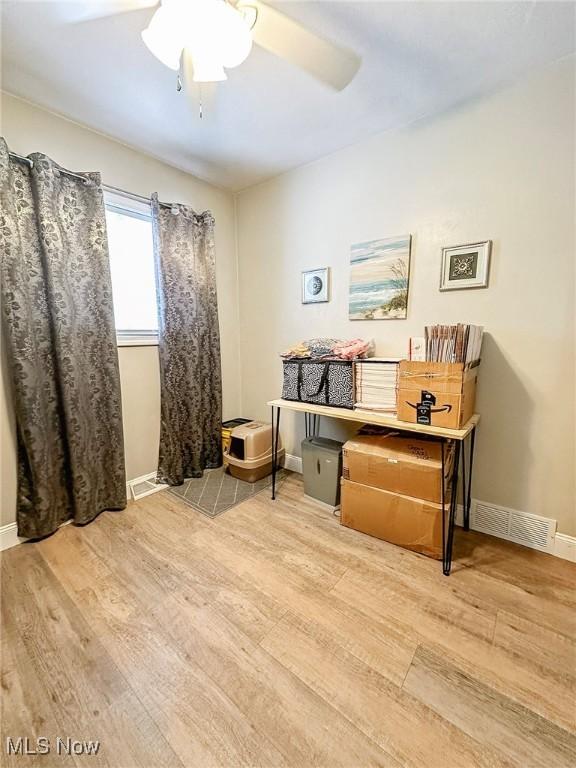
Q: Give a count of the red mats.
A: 0